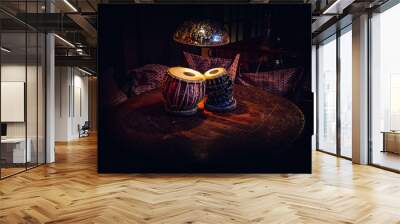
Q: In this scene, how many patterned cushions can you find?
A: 3